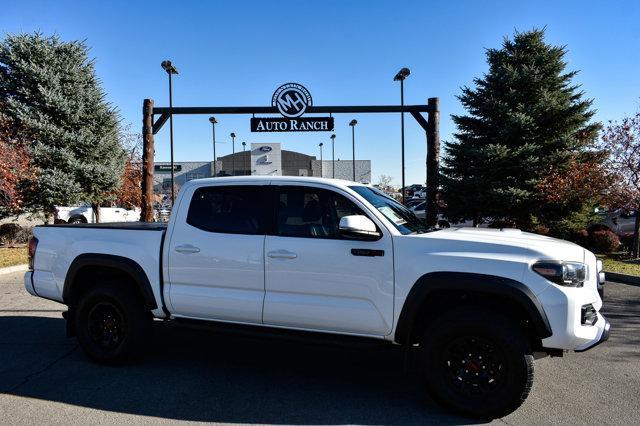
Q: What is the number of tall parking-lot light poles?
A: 8